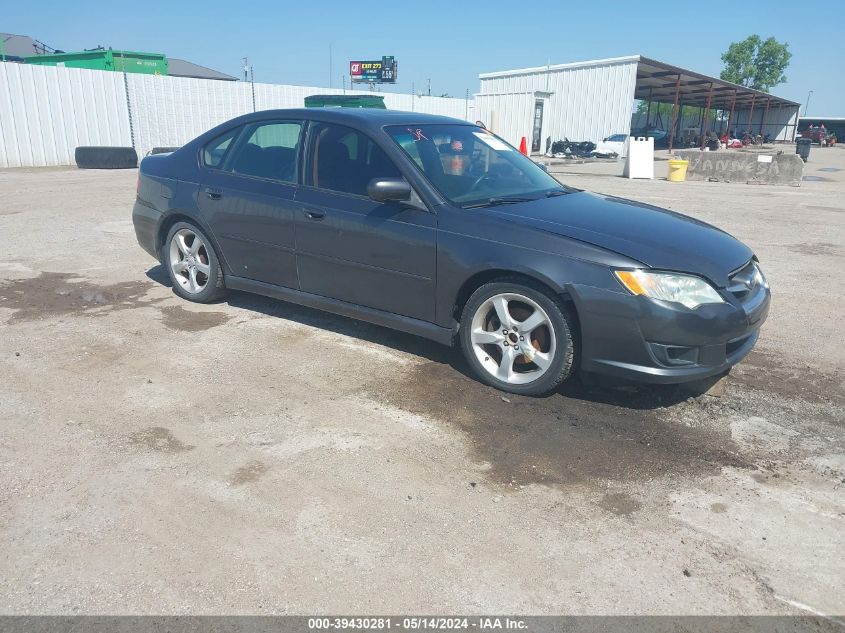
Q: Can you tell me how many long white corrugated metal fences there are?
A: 1